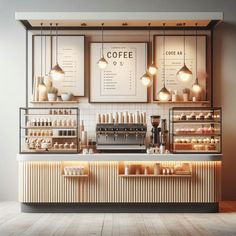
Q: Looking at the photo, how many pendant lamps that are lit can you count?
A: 8